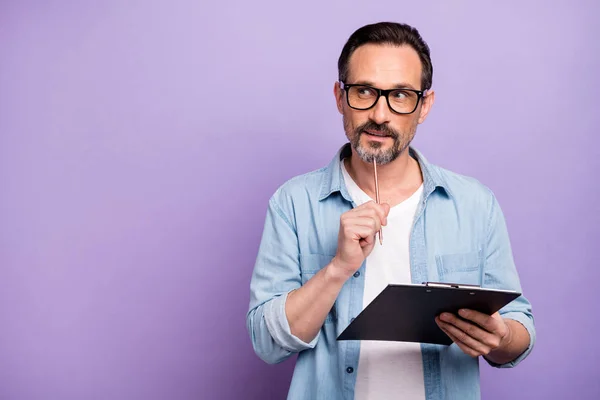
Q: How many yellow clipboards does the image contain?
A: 0